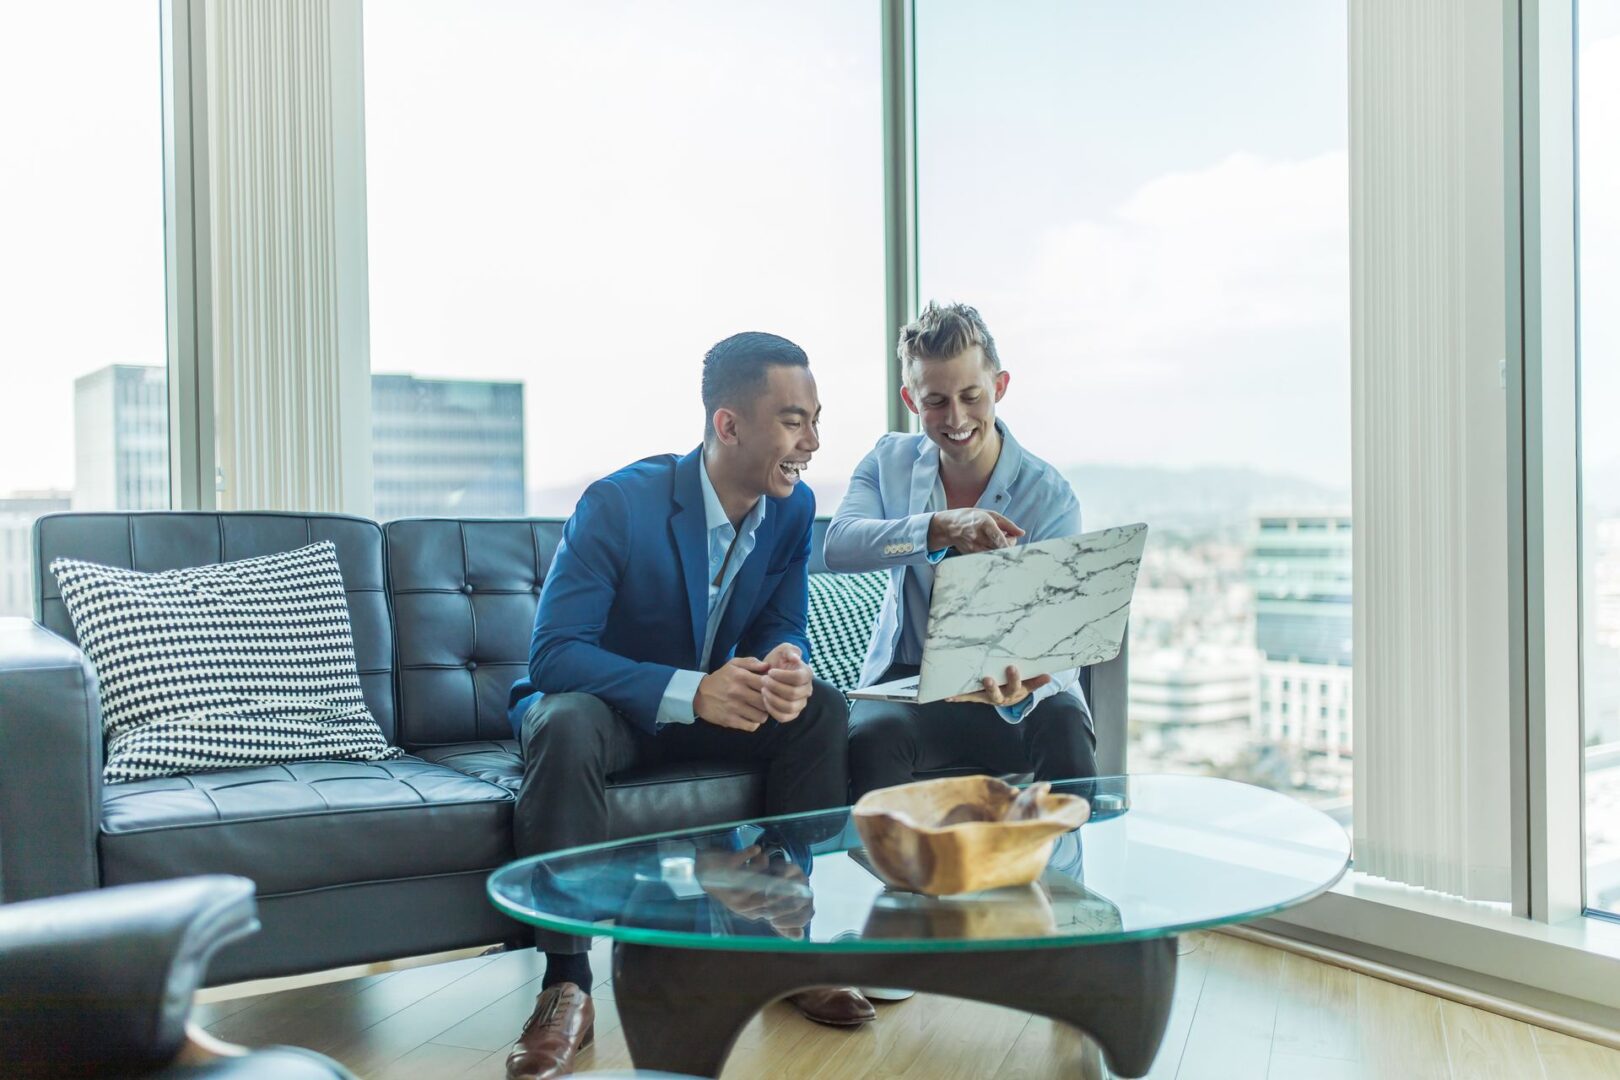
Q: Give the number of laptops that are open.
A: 1